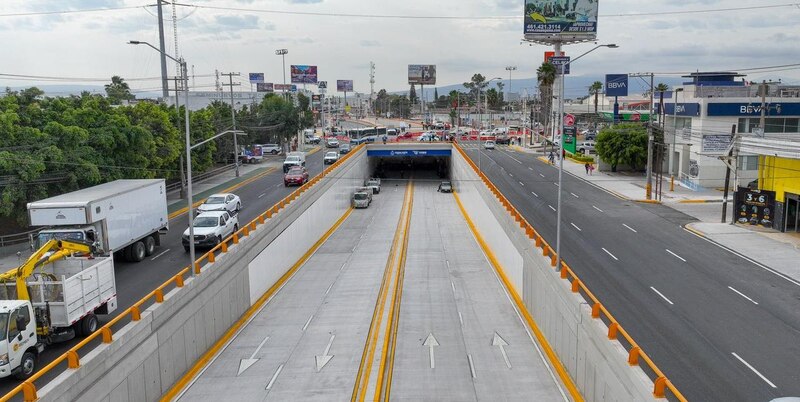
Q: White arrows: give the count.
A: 4